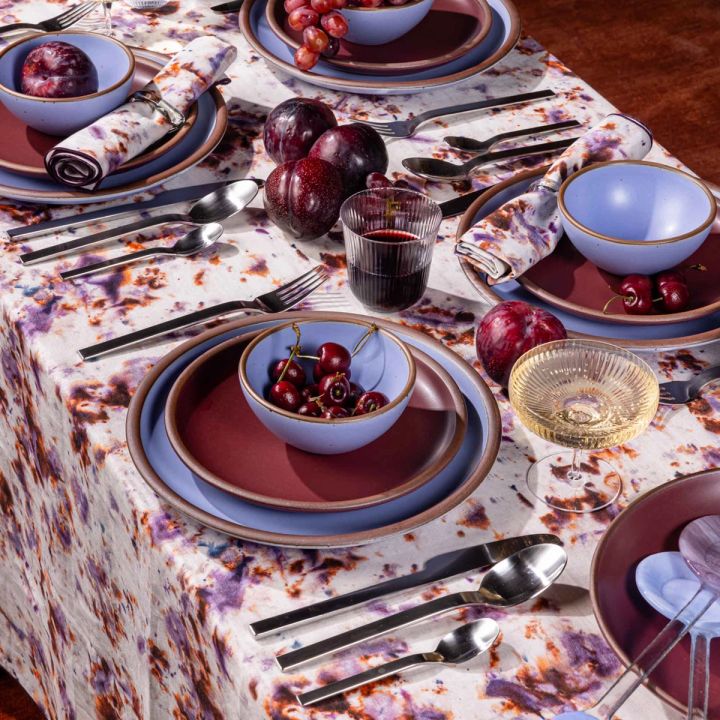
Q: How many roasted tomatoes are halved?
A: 0